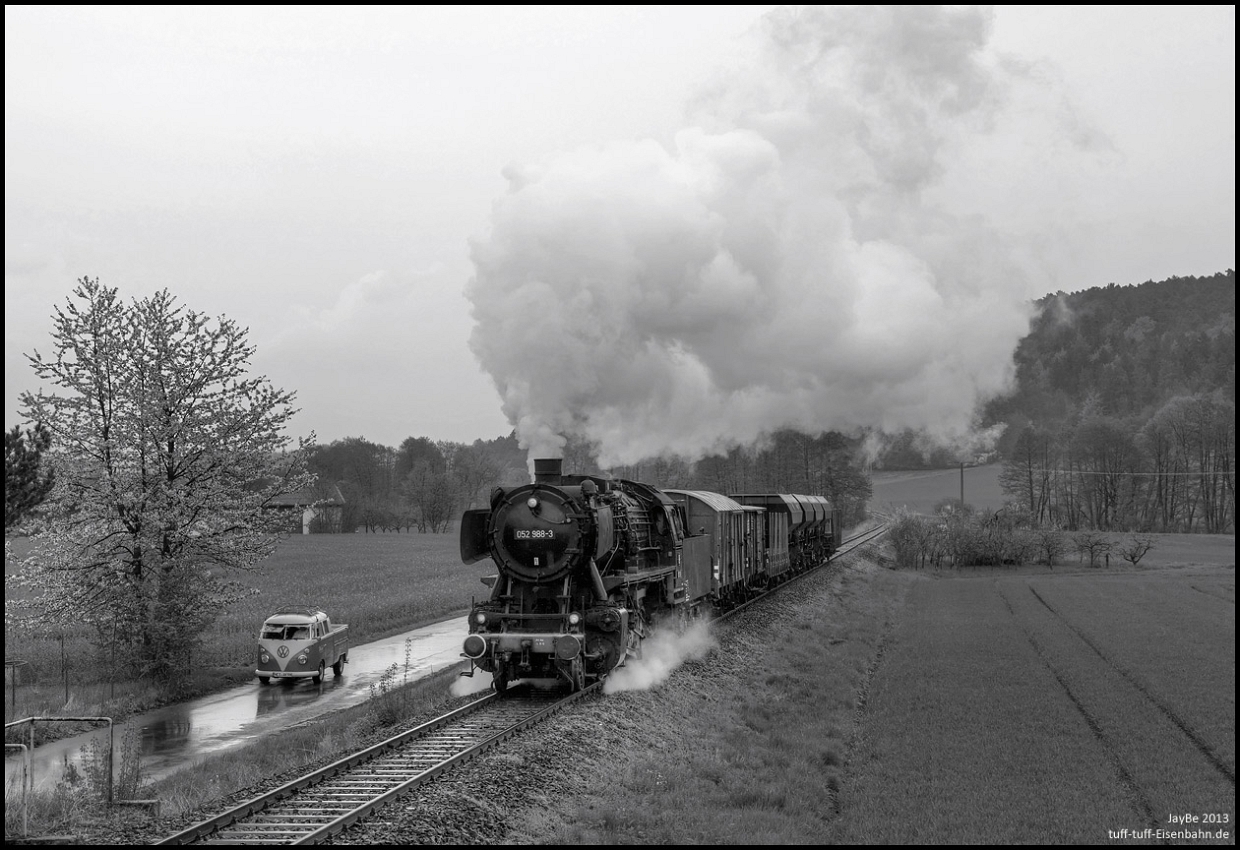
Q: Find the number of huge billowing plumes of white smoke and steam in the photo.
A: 1